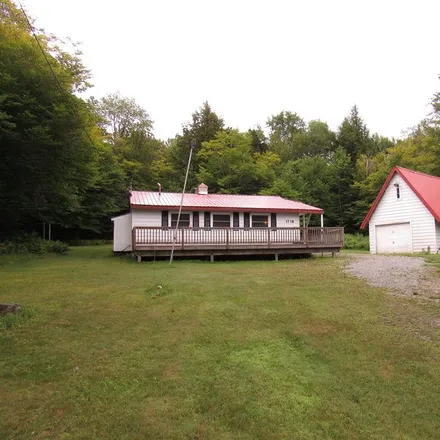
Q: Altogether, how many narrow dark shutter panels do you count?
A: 6